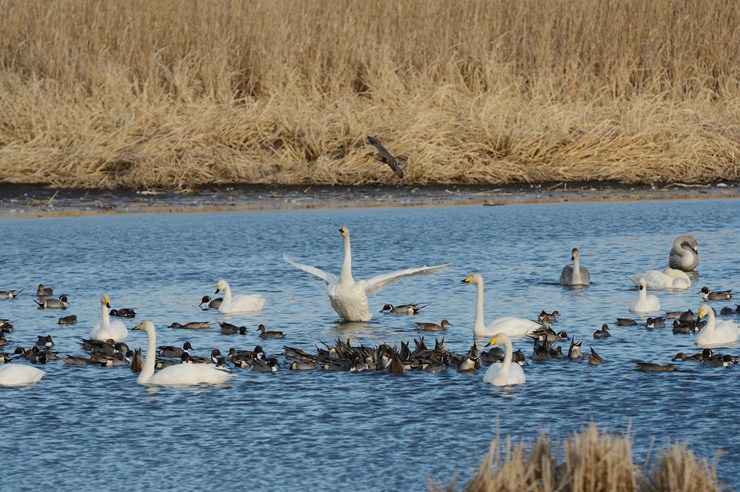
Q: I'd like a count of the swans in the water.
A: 12